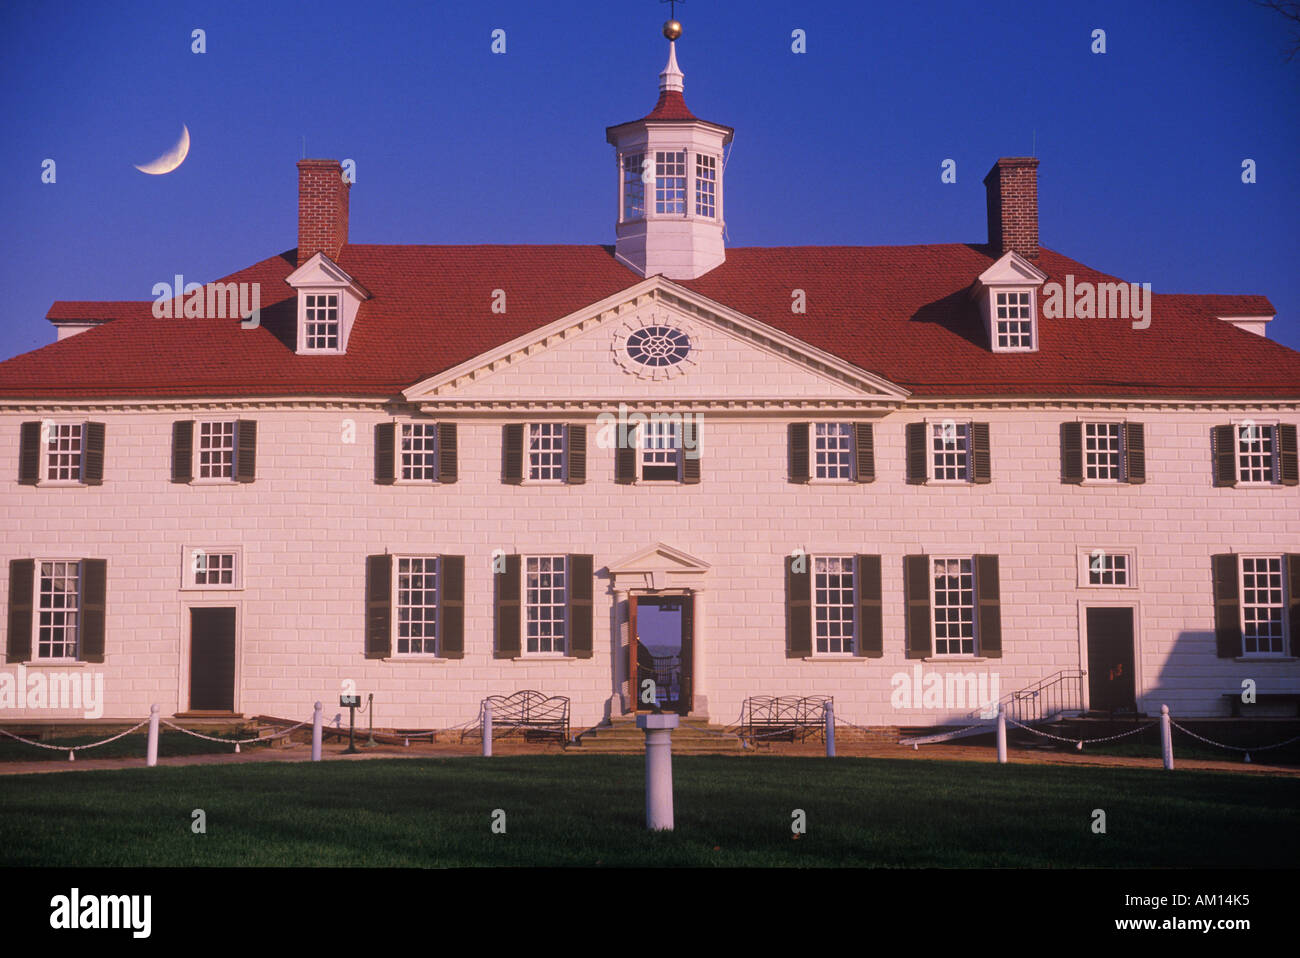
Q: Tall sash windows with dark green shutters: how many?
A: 6